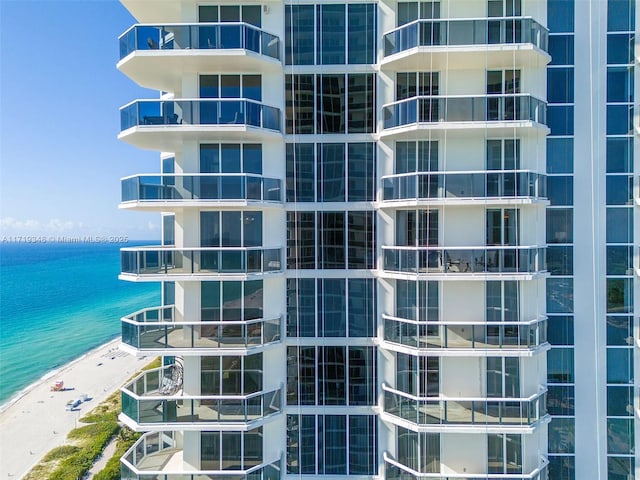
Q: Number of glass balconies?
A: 14